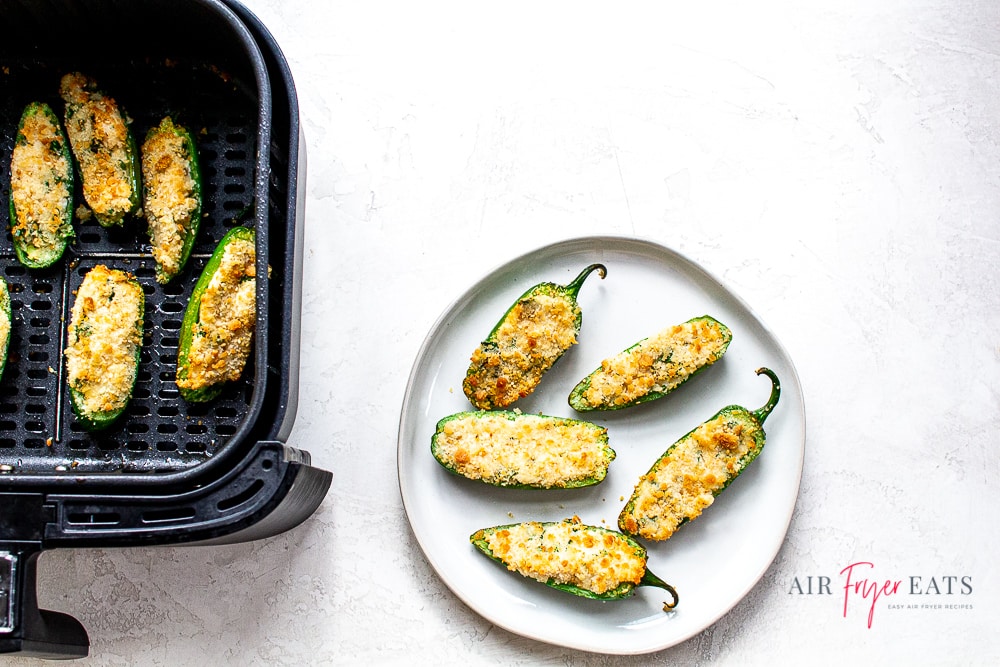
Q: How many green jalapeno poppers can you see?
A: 11